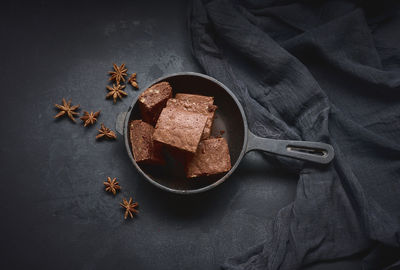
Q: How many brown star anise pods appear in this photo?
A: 8